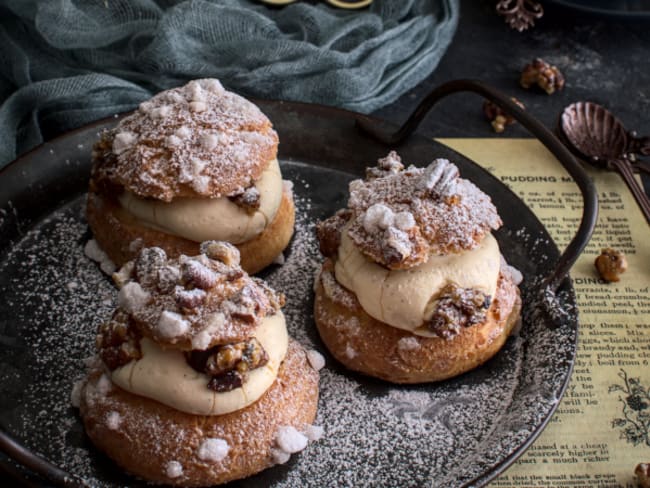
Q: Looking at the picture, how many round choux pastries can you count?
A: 3